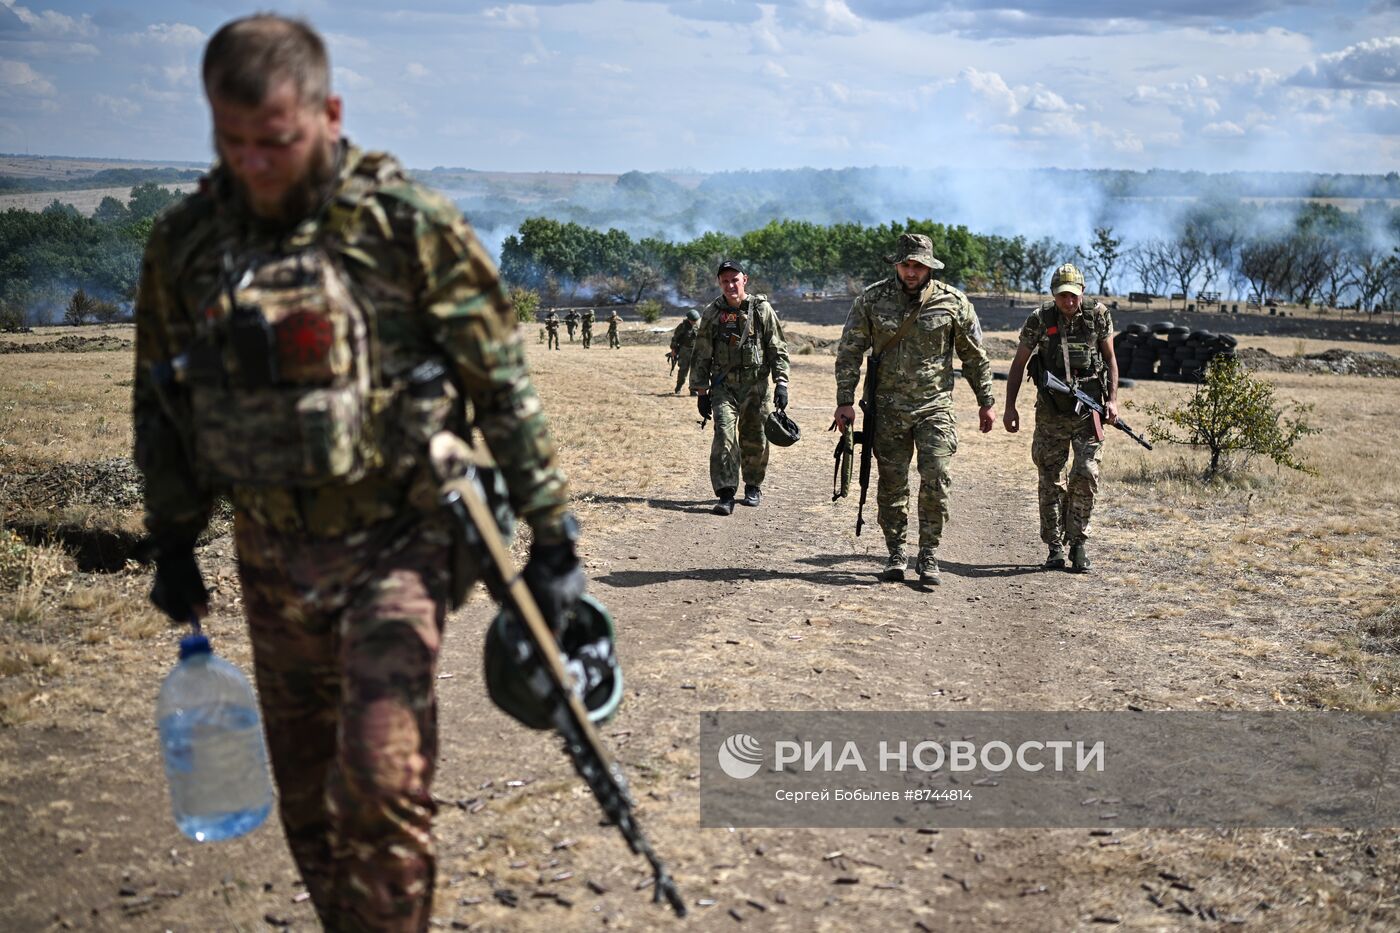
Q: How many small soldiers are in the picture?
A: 5